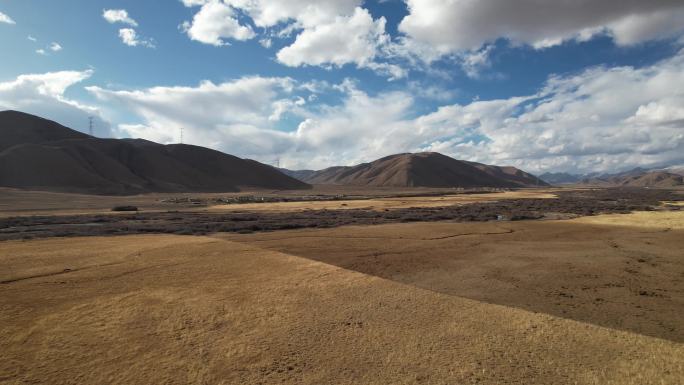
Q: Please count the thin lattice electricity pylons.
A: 3